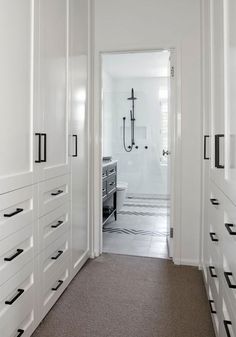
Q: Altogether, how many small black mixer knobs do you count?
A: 3